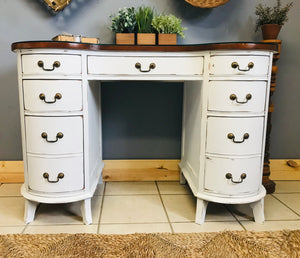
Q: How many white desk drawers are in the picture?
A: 9